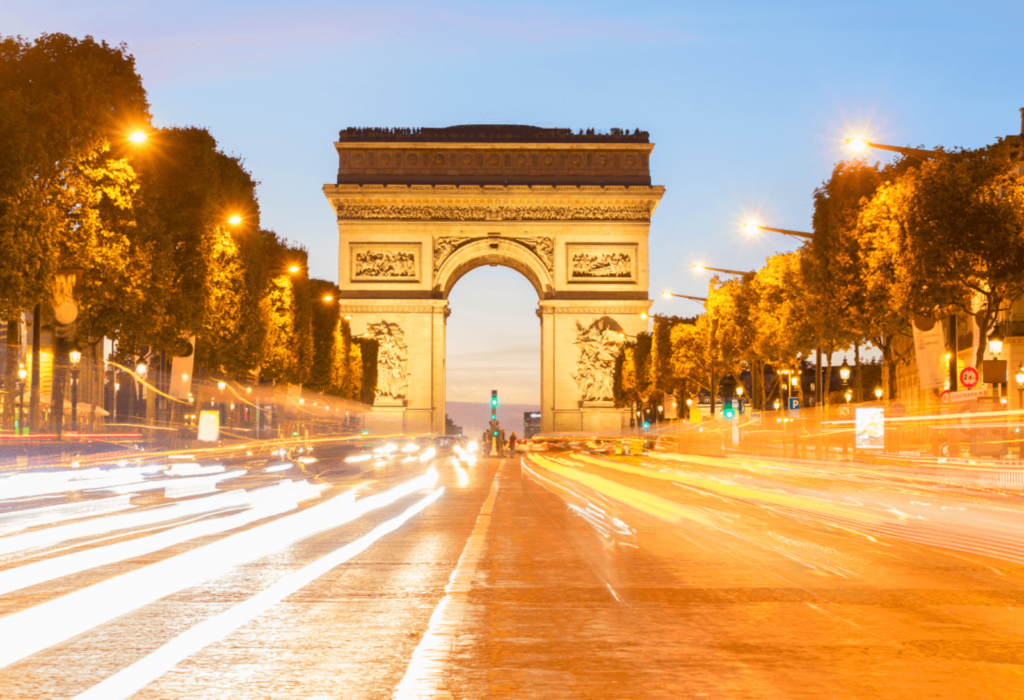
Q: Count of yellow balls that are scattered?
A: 0